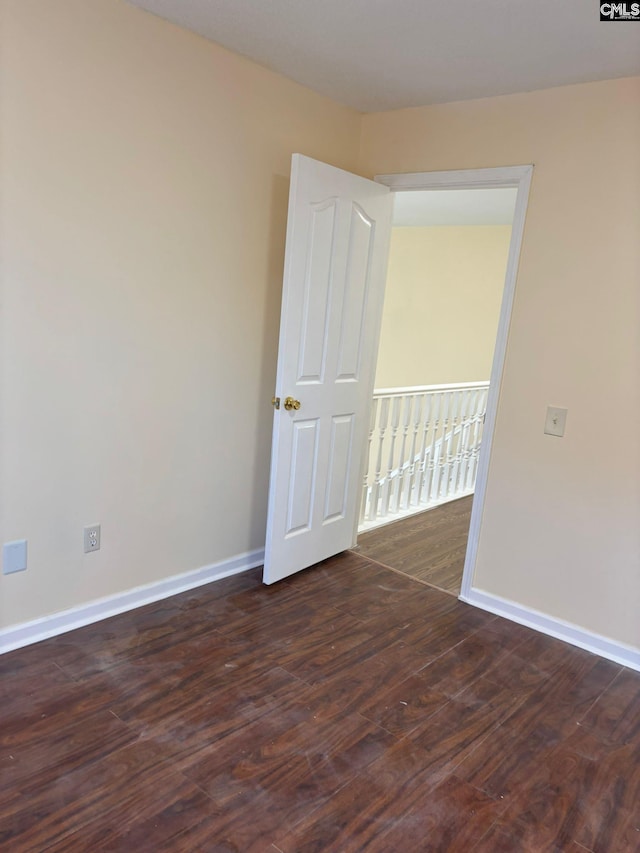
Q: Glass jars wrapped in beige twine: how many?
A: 0